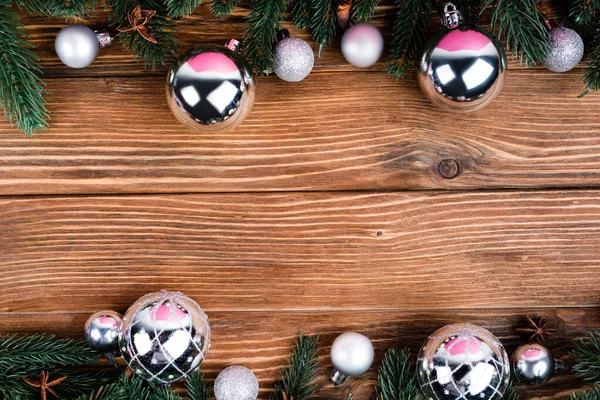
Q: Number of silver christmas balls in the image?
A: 12